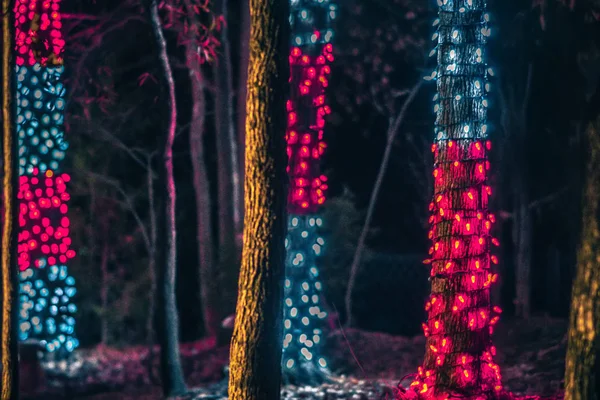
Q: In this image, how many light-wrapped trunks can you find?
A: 3